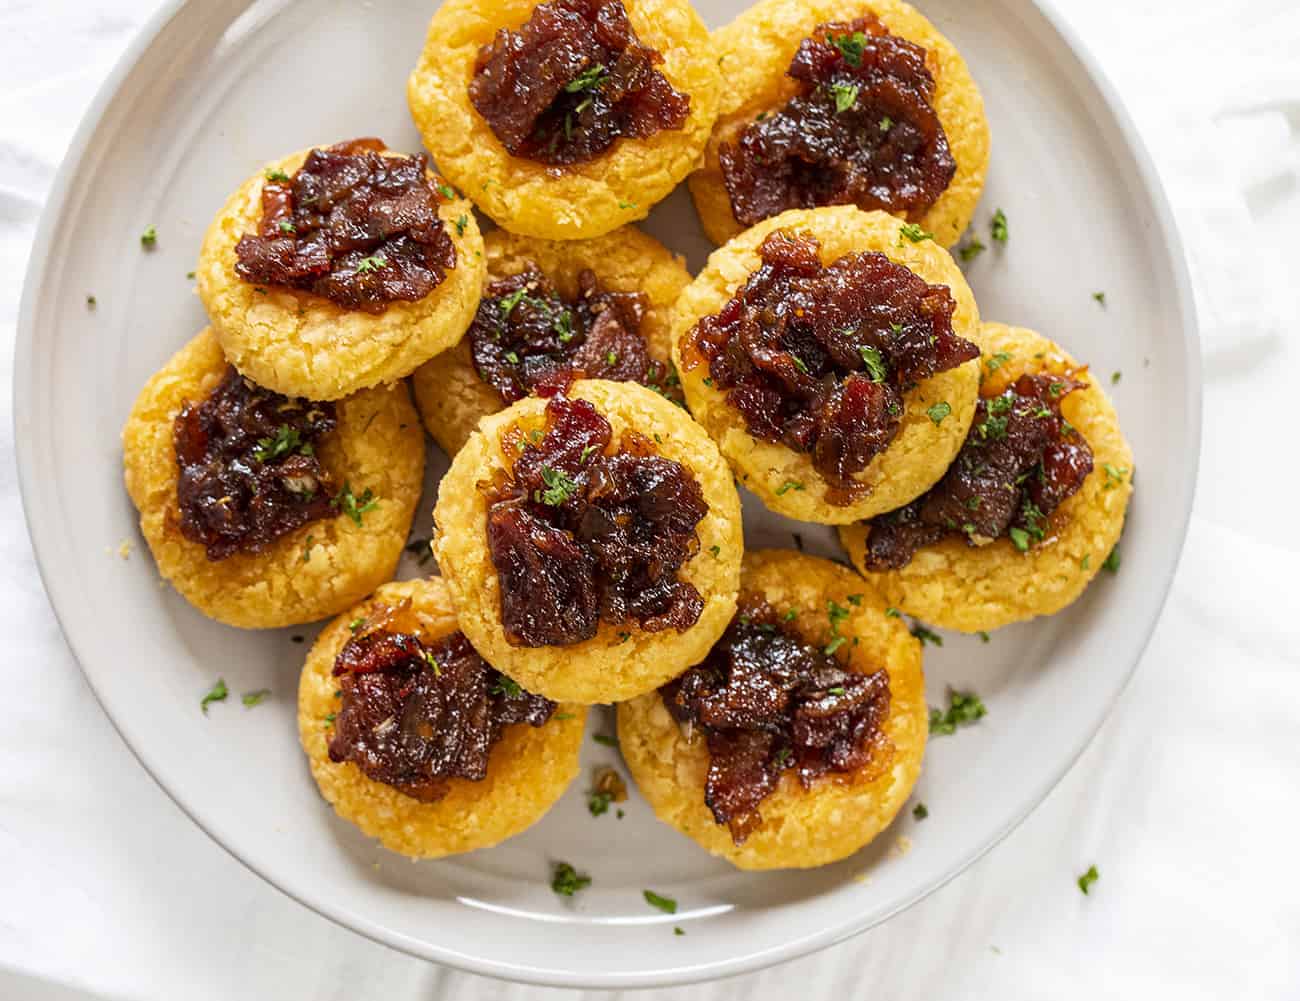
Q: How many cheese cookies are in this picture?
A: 10